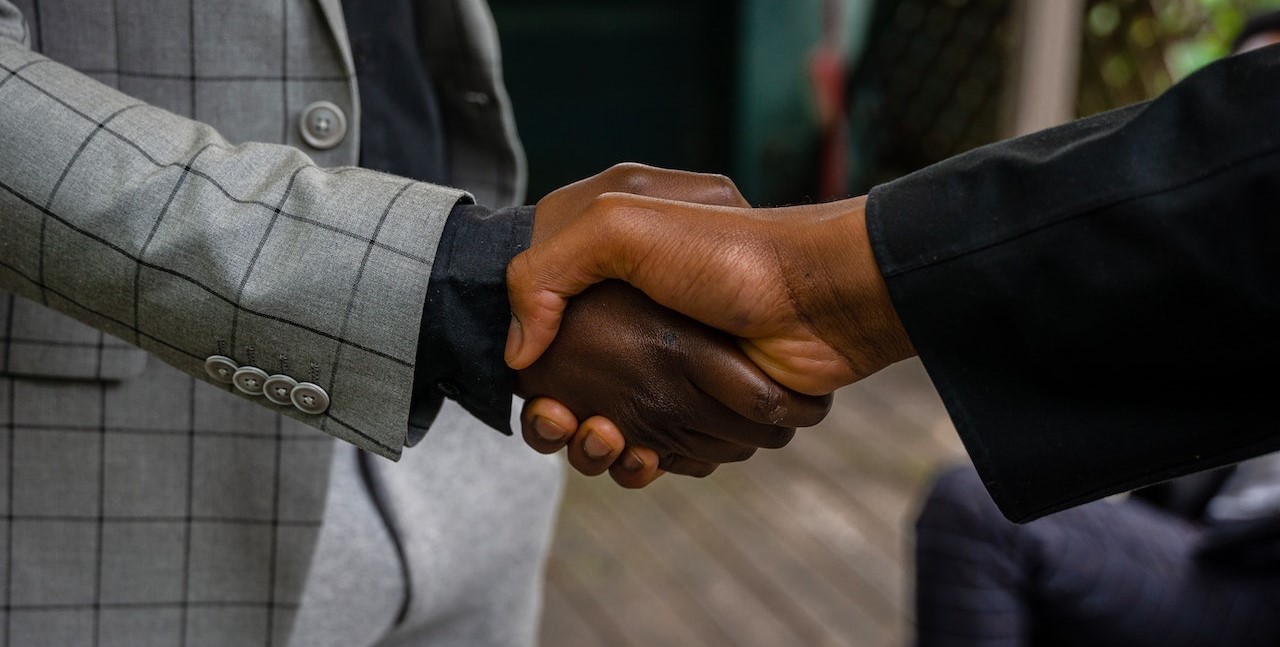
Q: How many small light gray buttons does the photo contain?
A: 4